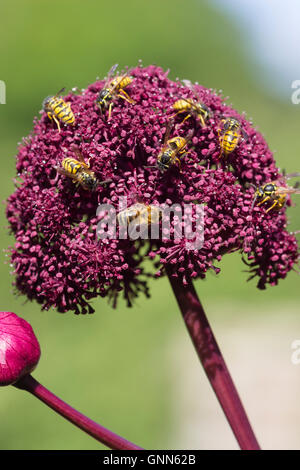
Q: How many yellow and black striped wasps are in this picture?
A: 7